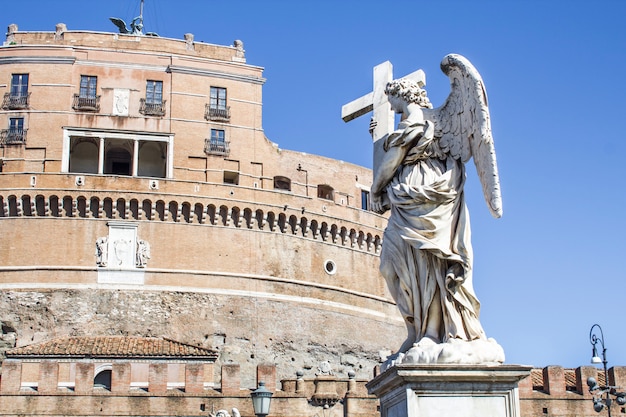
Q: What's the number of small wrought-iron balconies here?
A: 6